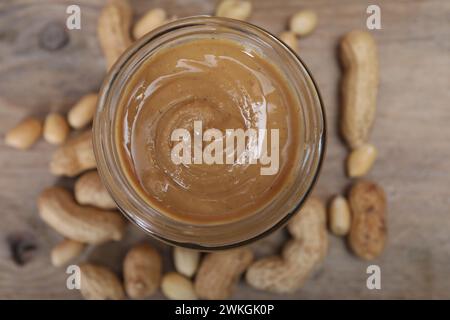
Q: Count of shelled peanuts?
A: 12